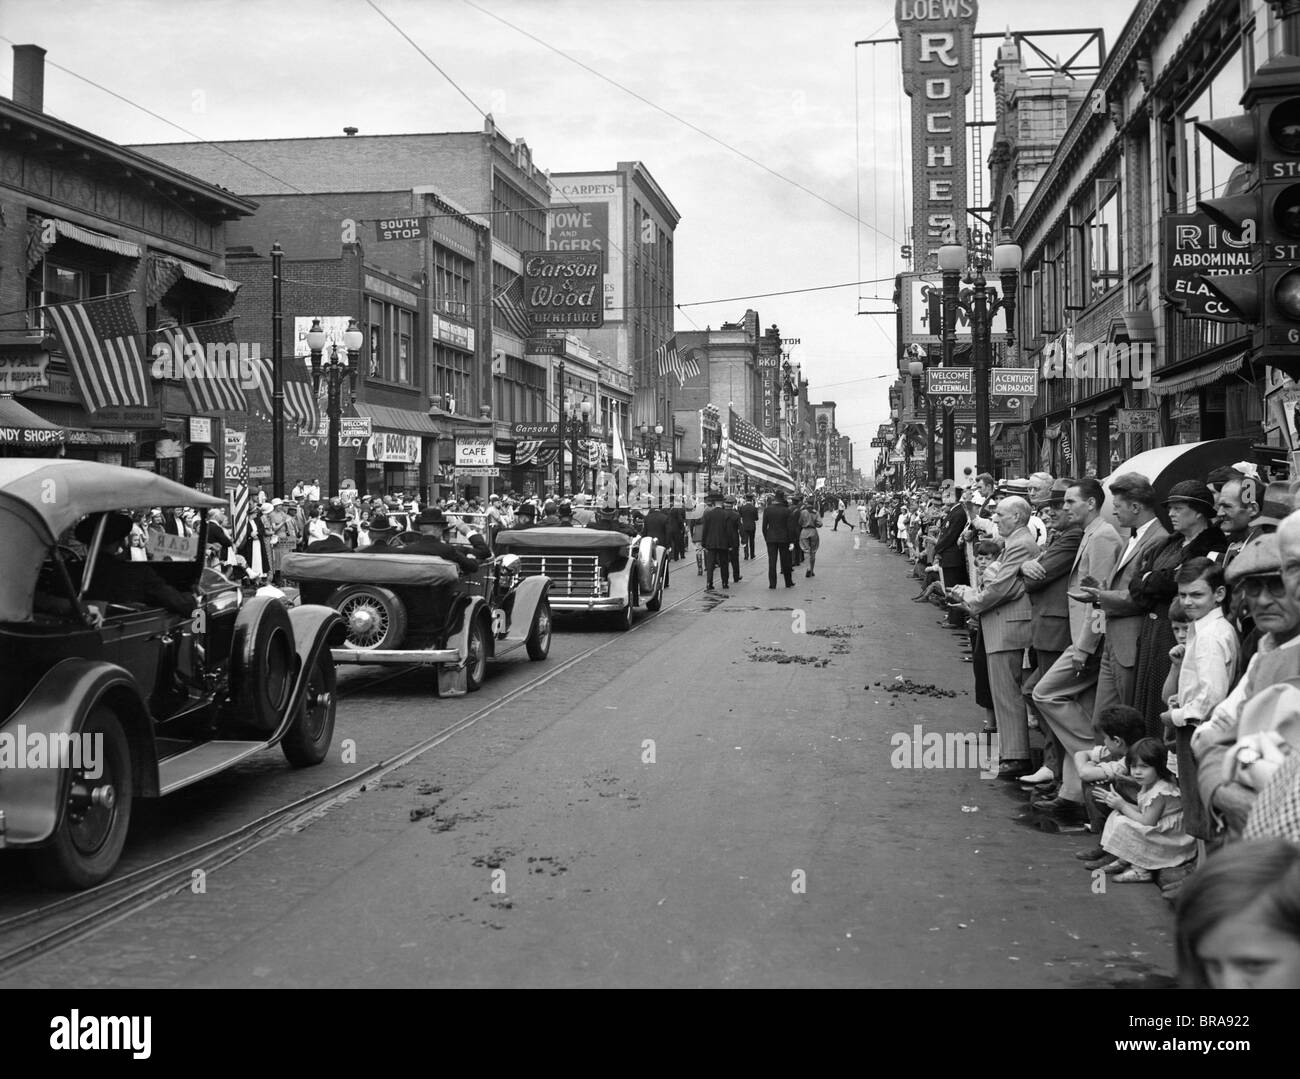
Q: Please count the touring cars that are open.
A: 2